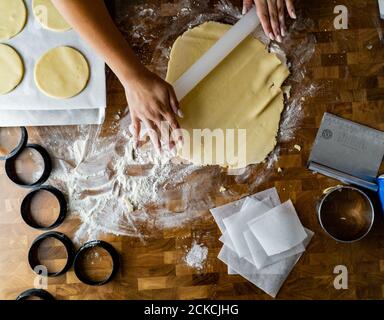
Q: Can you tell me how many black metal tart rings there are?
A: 6